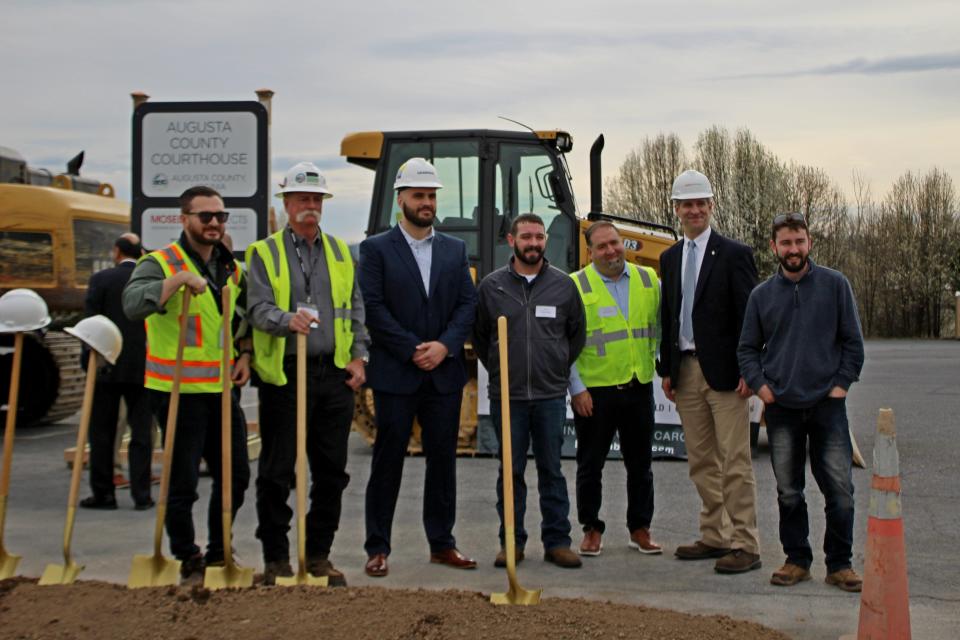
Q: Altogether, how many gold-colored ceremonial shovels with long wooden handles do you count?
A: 6